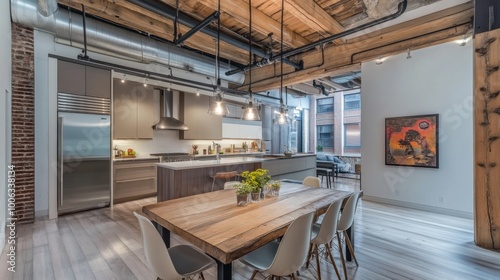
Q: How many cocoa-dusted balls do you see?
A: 0